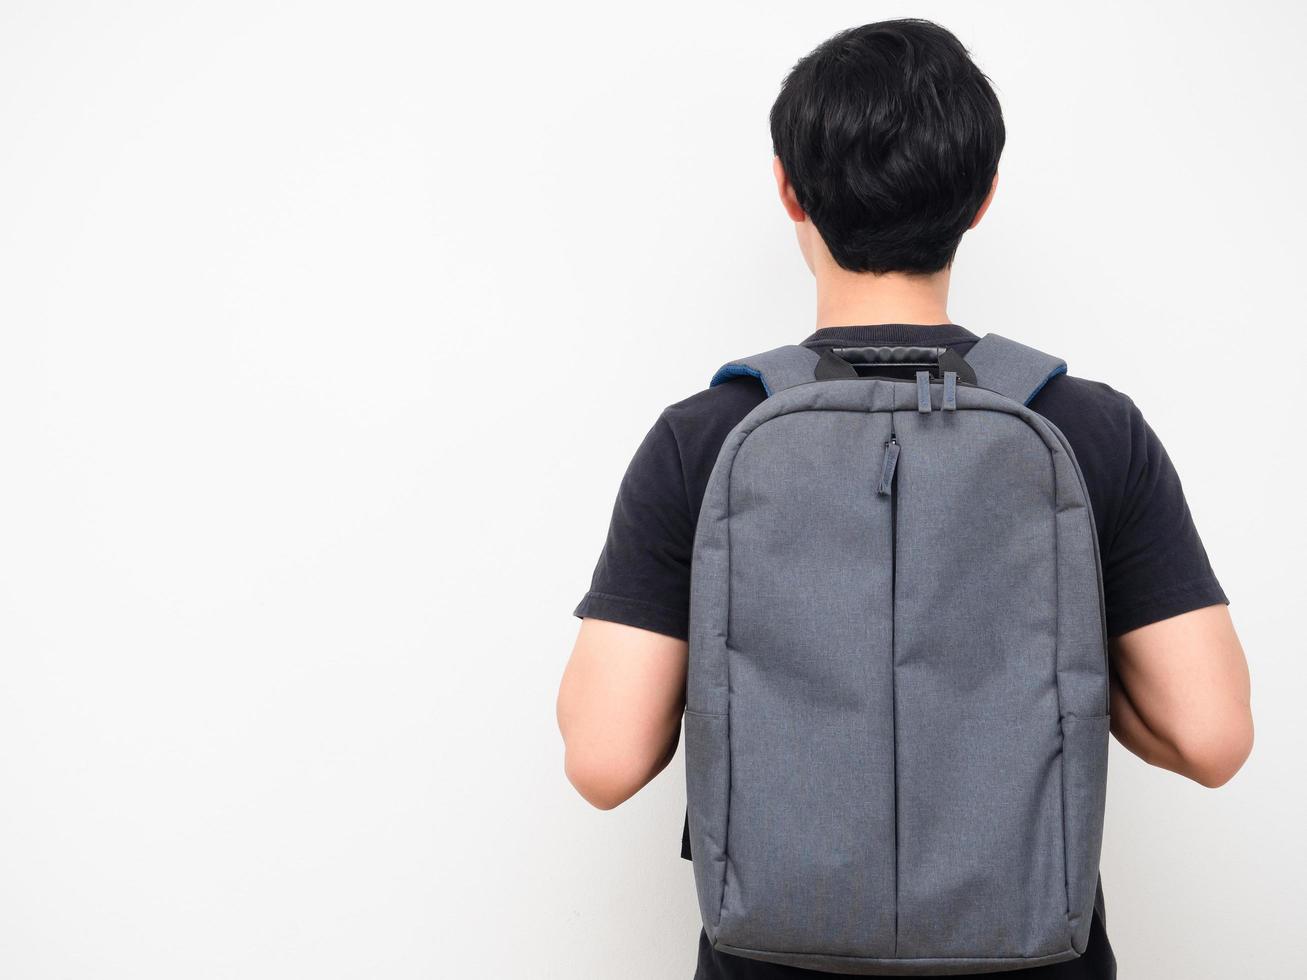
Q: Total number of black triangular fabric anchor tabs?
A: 2